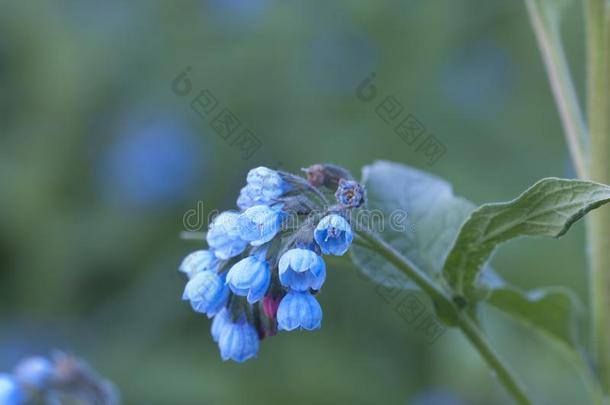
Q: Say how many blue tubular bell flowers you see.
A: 11